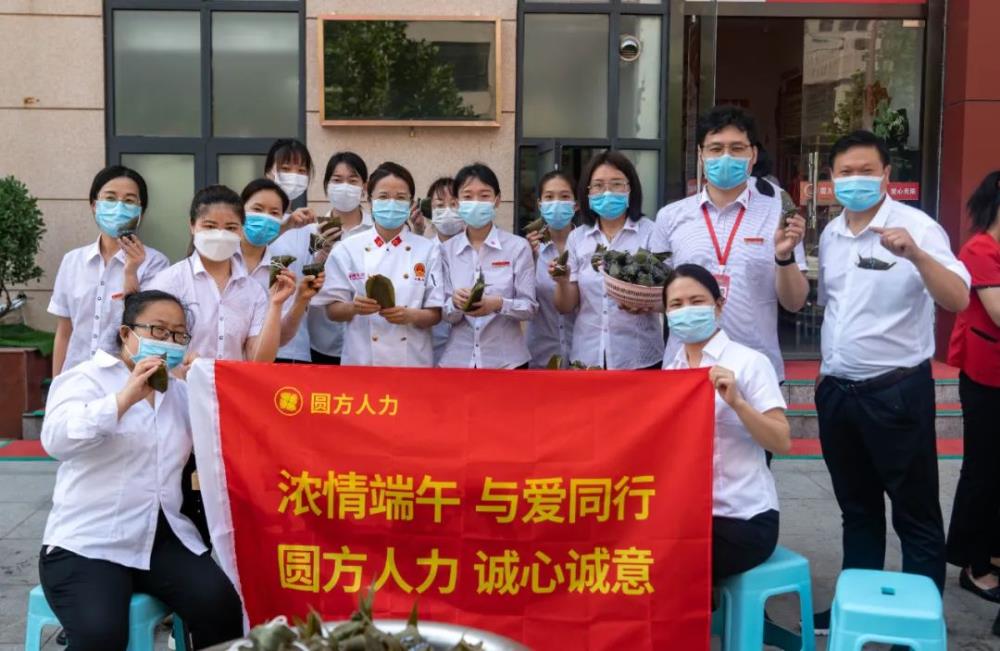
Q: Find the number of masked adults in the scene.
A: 14